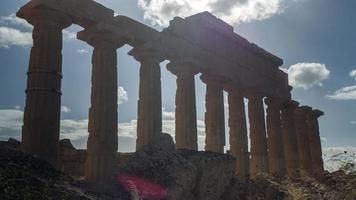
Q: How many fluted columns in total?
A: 11